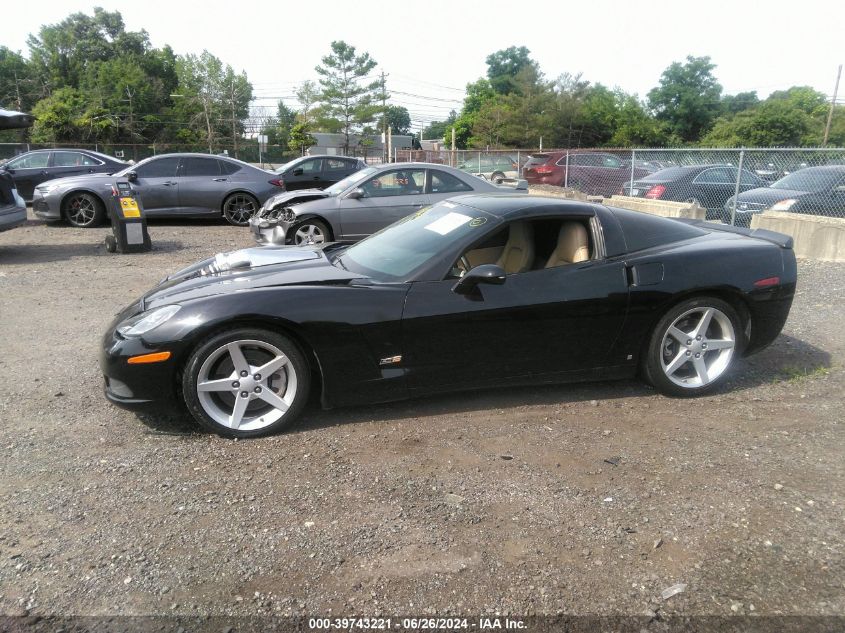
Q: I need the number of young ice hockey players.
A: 0